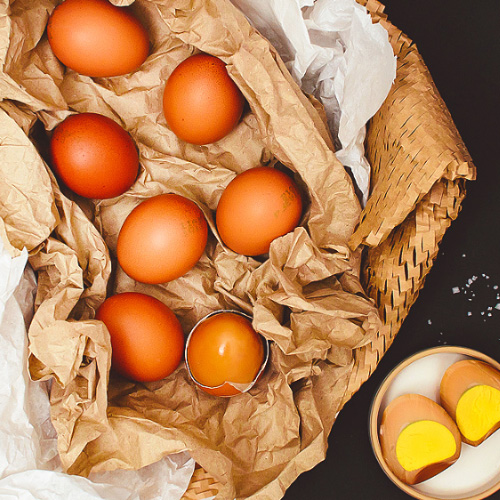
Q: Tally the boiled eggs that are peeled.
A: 2